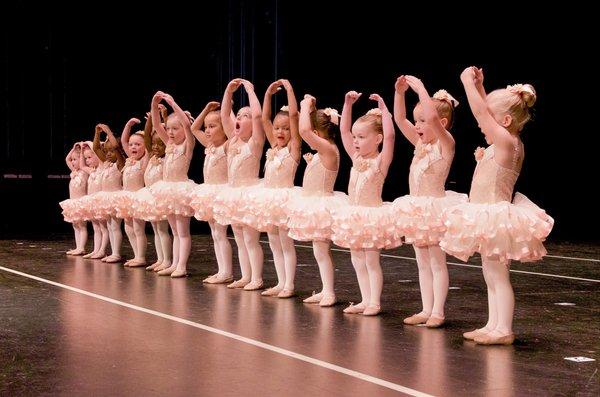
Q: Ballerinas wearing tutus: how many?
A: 13